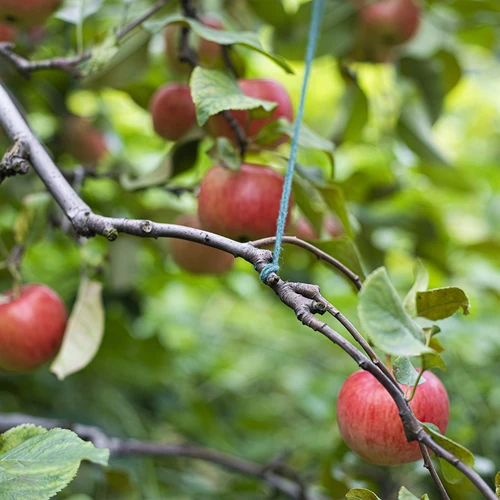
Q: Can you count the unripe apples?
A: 0